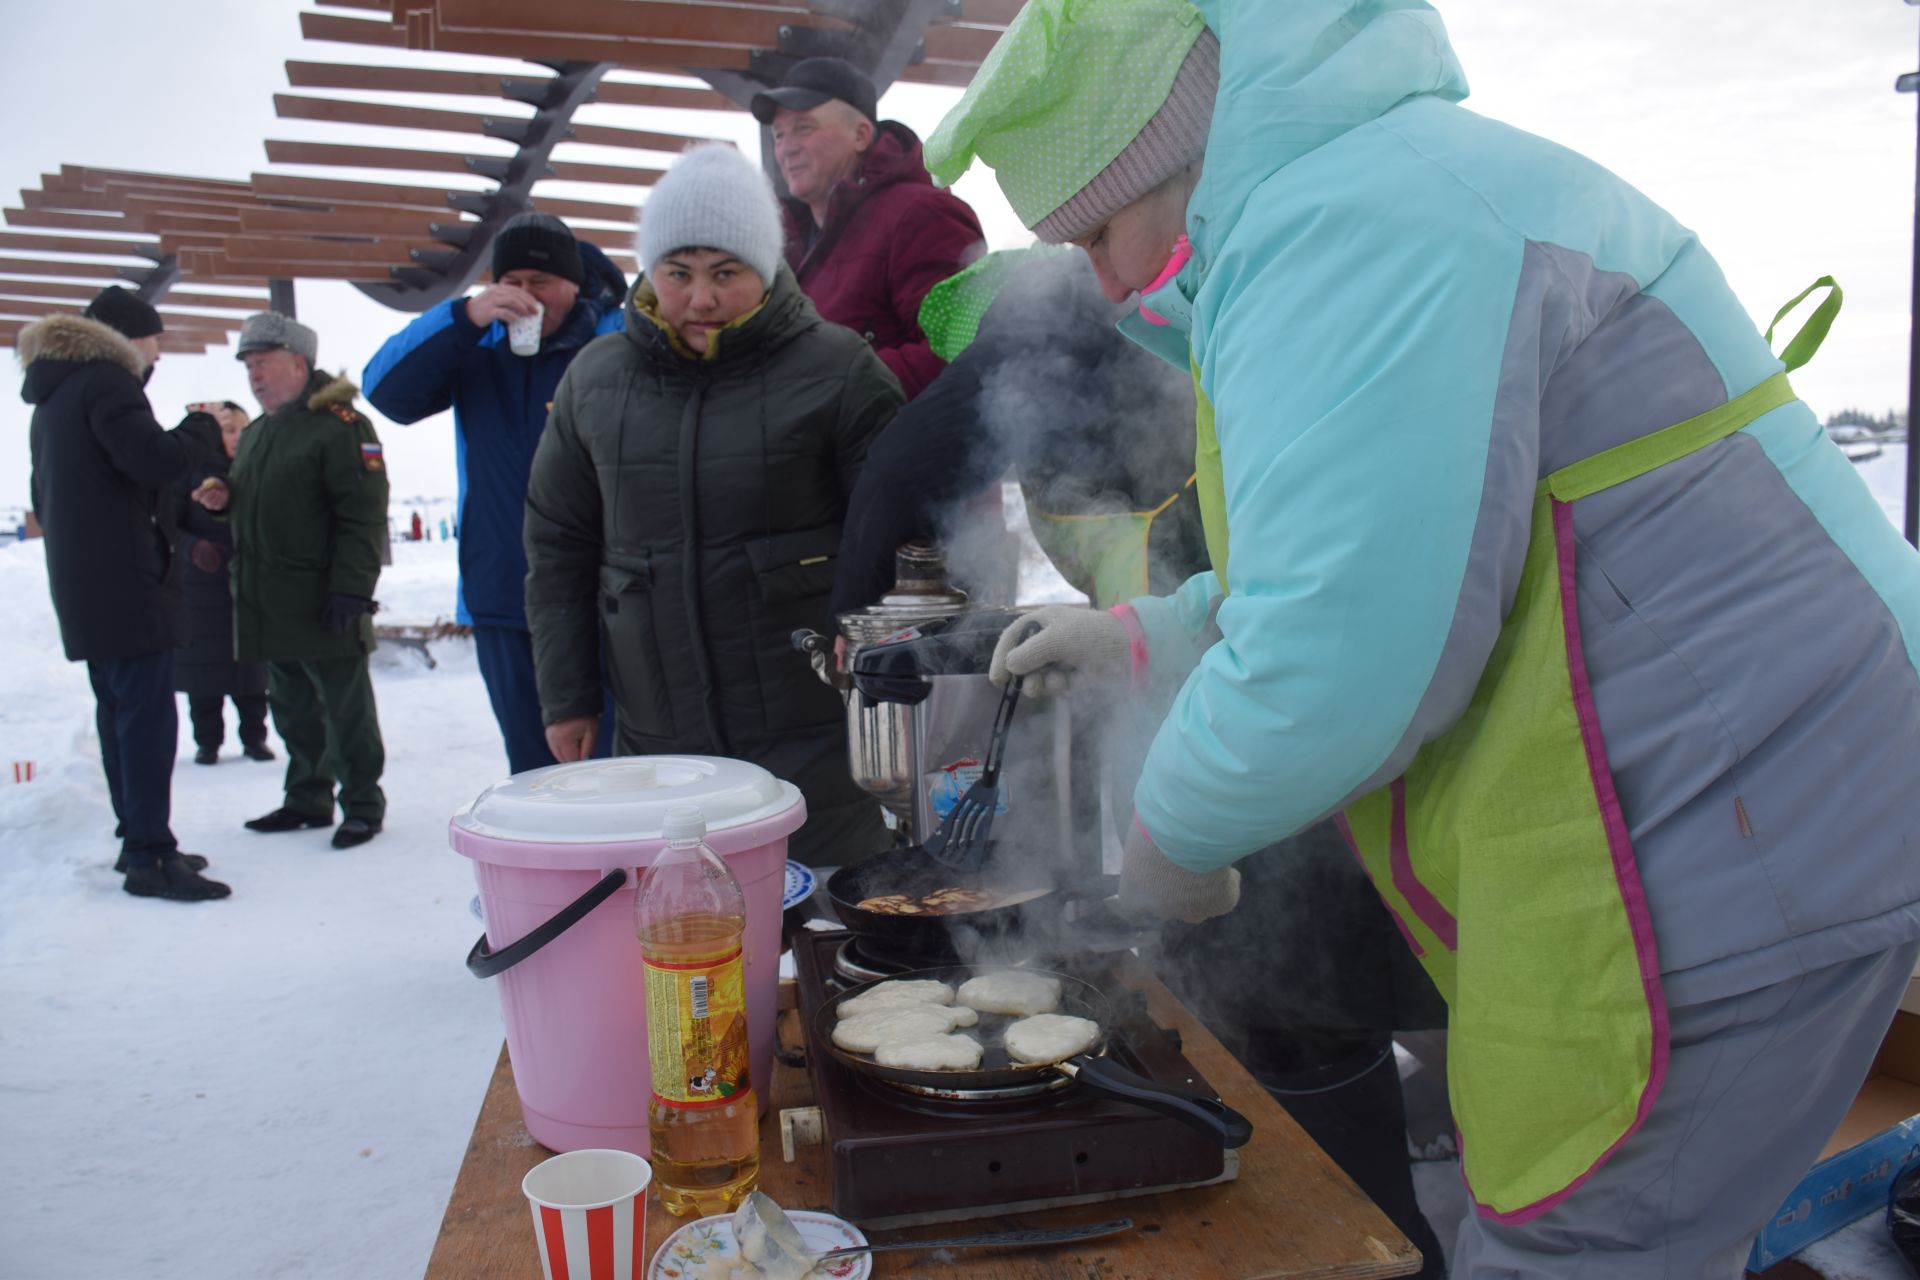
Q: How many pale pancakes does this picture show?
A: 5